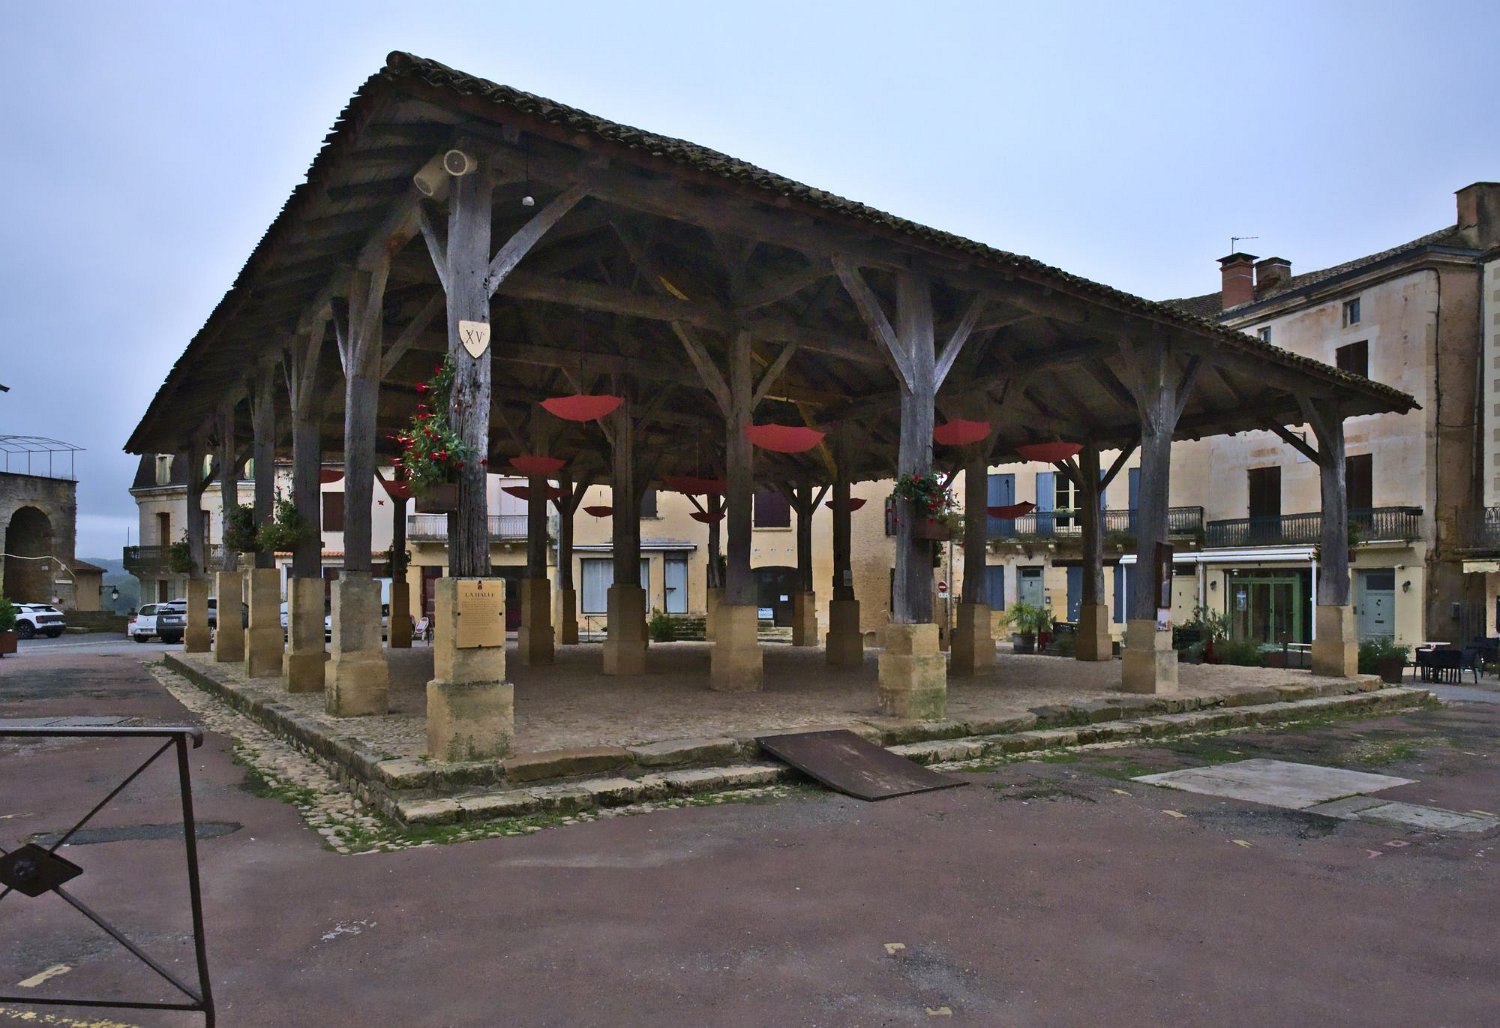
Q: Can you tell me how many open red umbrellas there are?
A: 13